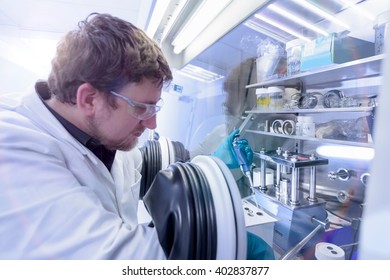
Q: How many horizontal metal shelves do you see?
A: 3